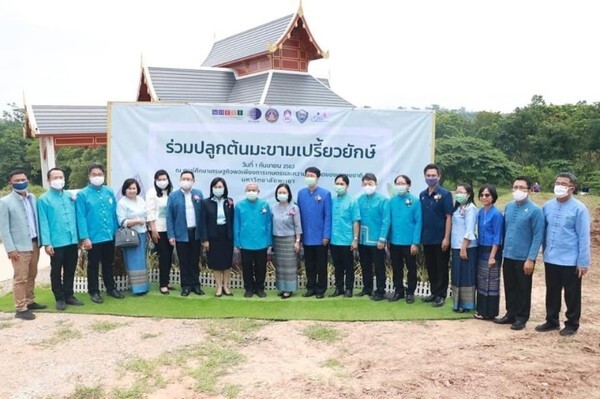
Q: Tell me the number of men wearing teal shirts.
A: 6